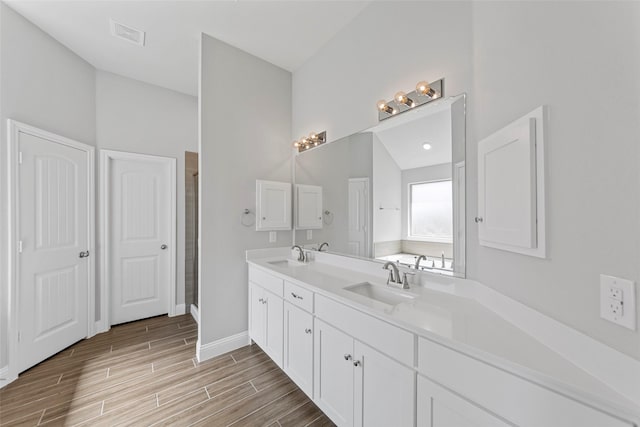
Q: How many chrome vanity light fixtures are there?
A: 2